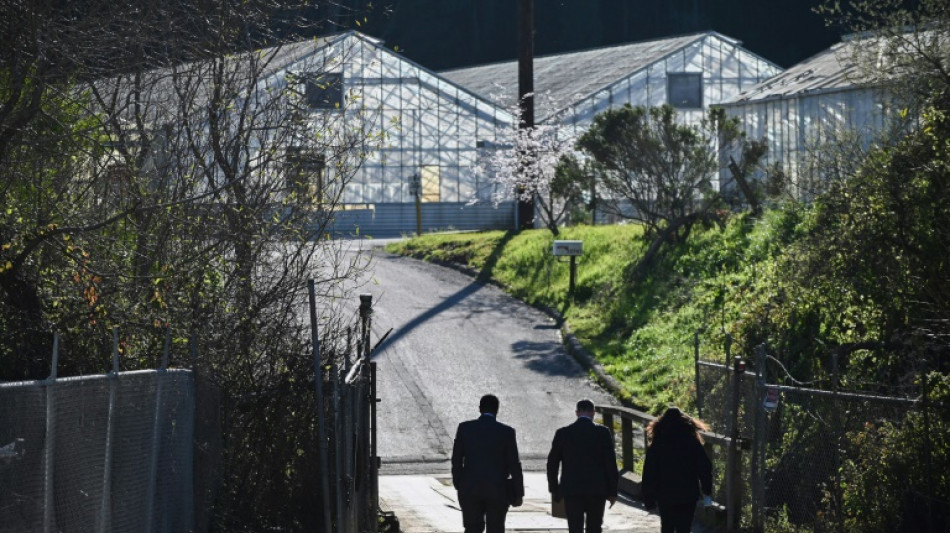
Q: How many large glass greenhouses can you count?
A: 3